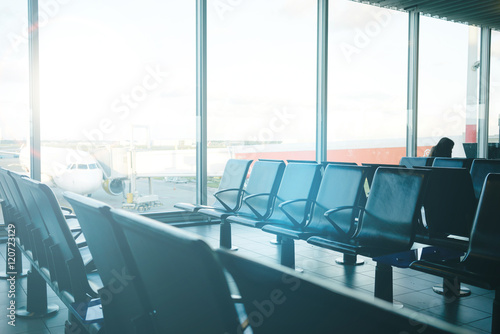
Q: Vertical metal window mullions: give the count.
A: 5